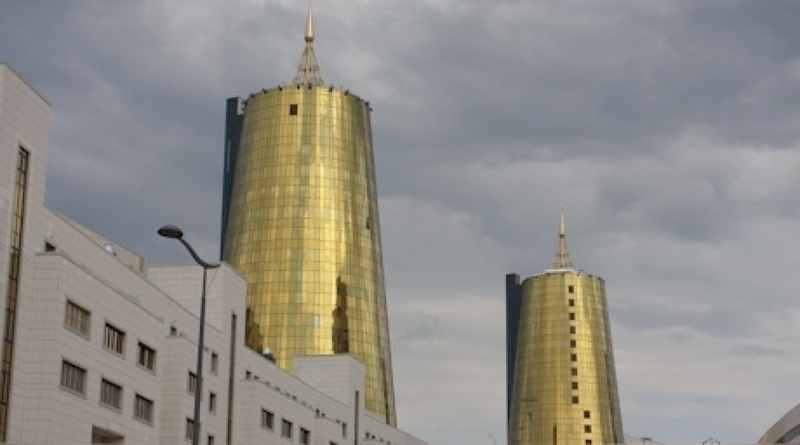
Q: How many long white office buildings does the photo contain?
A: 1